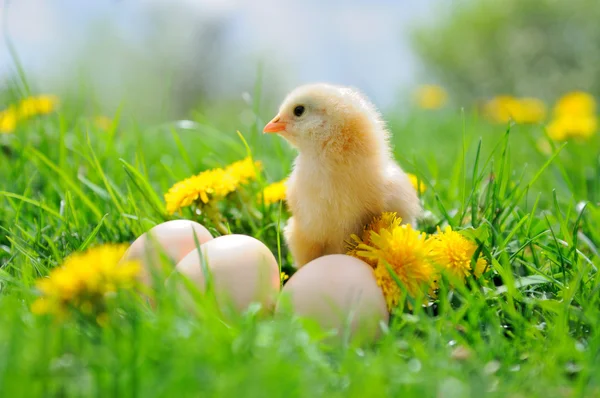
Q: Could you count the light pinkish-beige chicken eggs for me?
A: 3